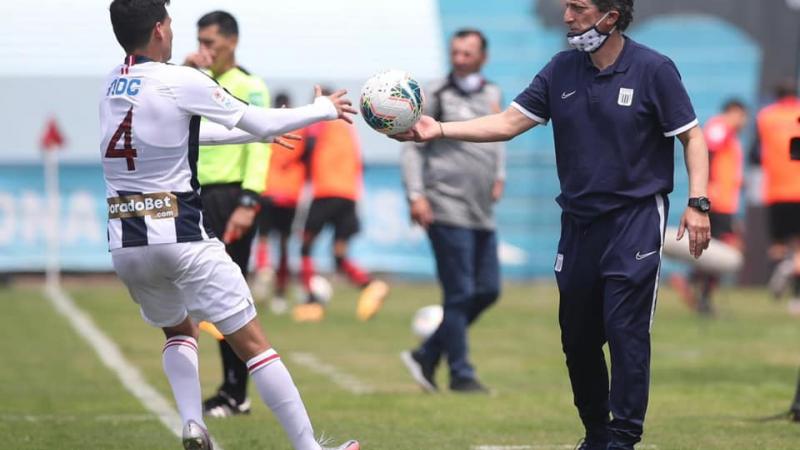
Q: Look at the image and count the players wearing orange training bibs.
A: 4